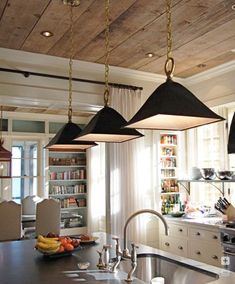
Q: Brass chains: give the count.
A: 3